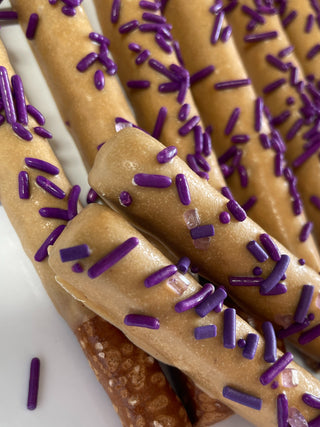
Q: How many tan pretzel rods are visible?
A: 8